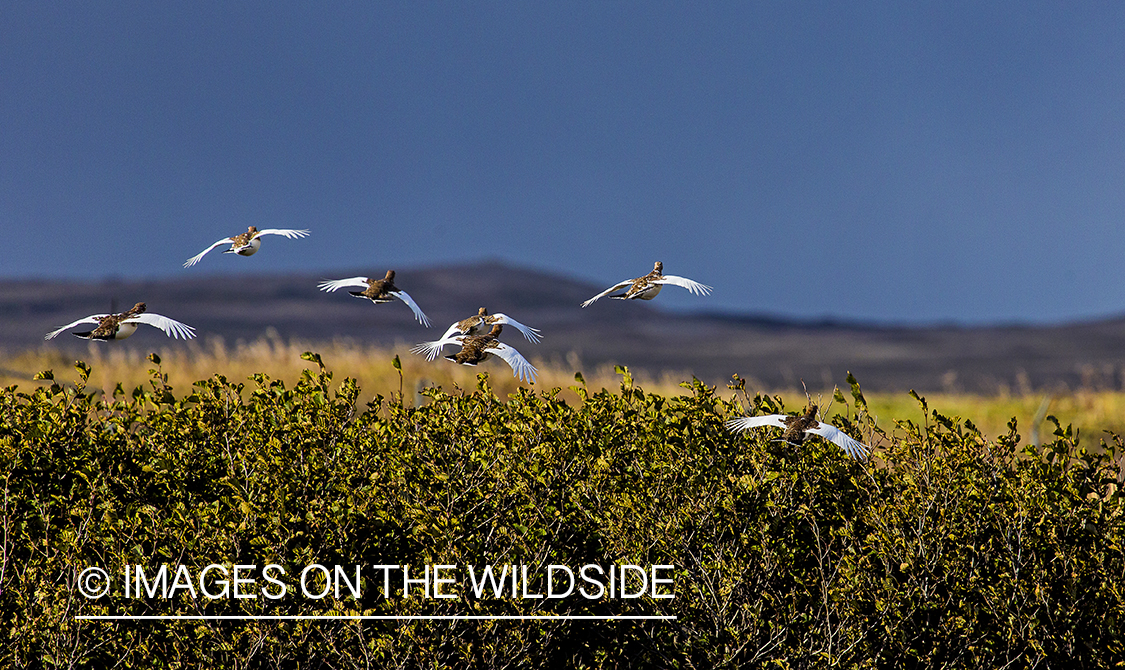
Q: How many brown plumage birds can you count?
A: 7